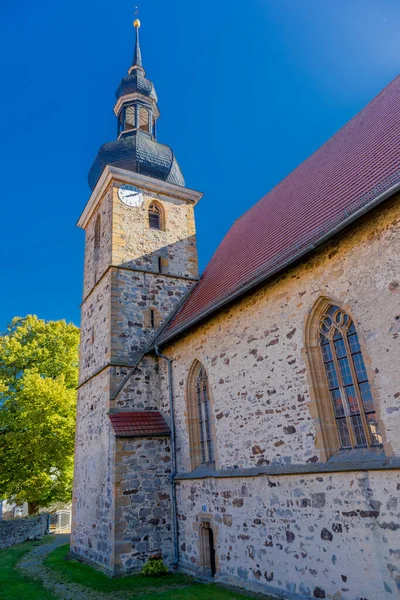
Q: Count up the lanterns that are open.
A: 1